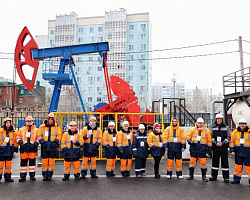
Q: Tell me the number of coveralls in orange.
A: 11